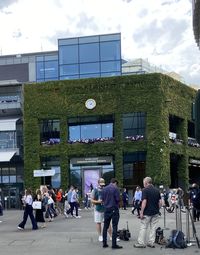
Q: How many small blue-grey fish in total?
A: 0